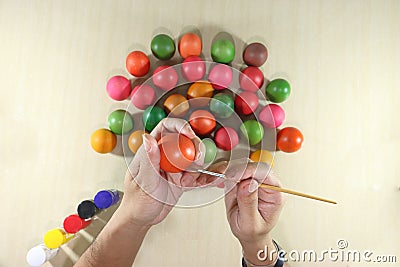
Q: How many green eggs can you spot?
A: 8